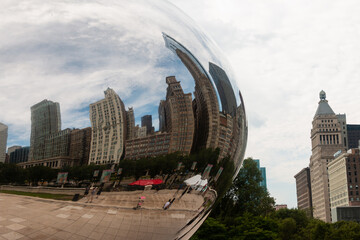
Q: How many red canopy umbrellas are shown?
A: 1